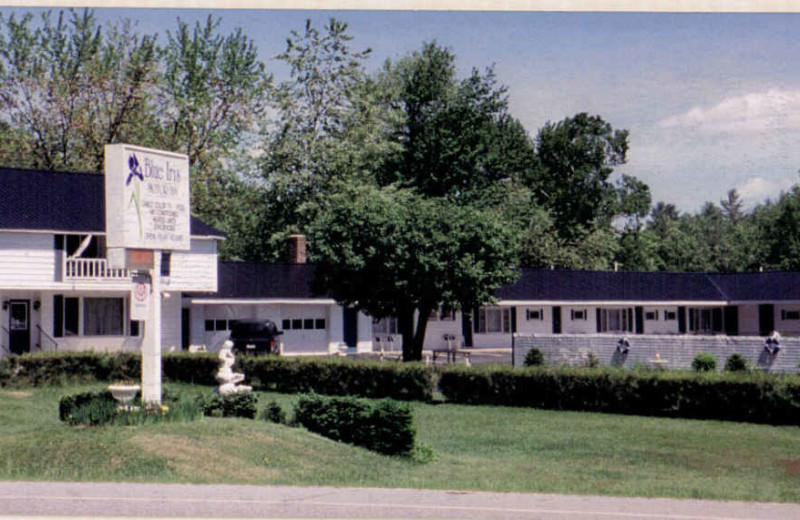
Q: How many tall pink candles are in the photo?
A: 0